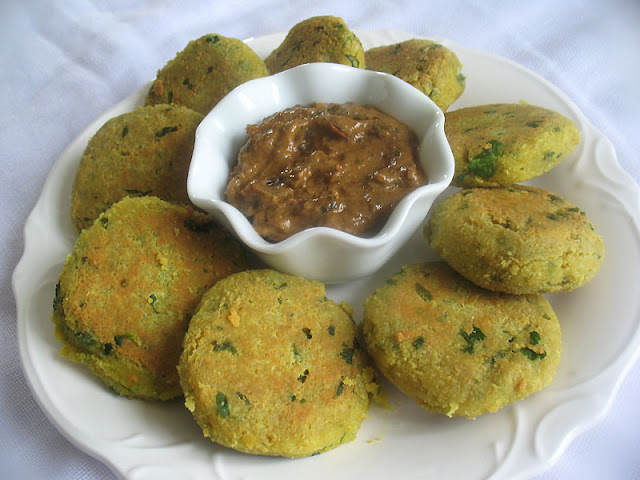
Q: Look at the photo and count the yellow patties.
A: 9